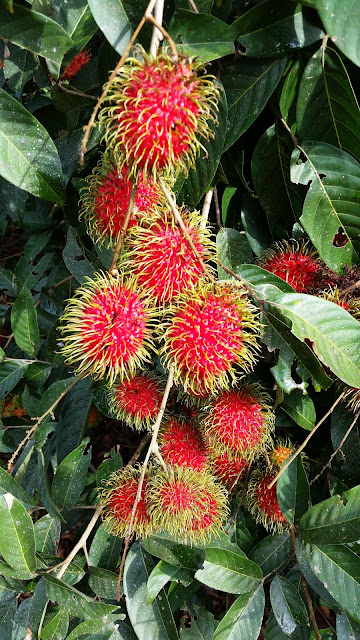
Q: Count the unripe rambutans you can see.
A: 1